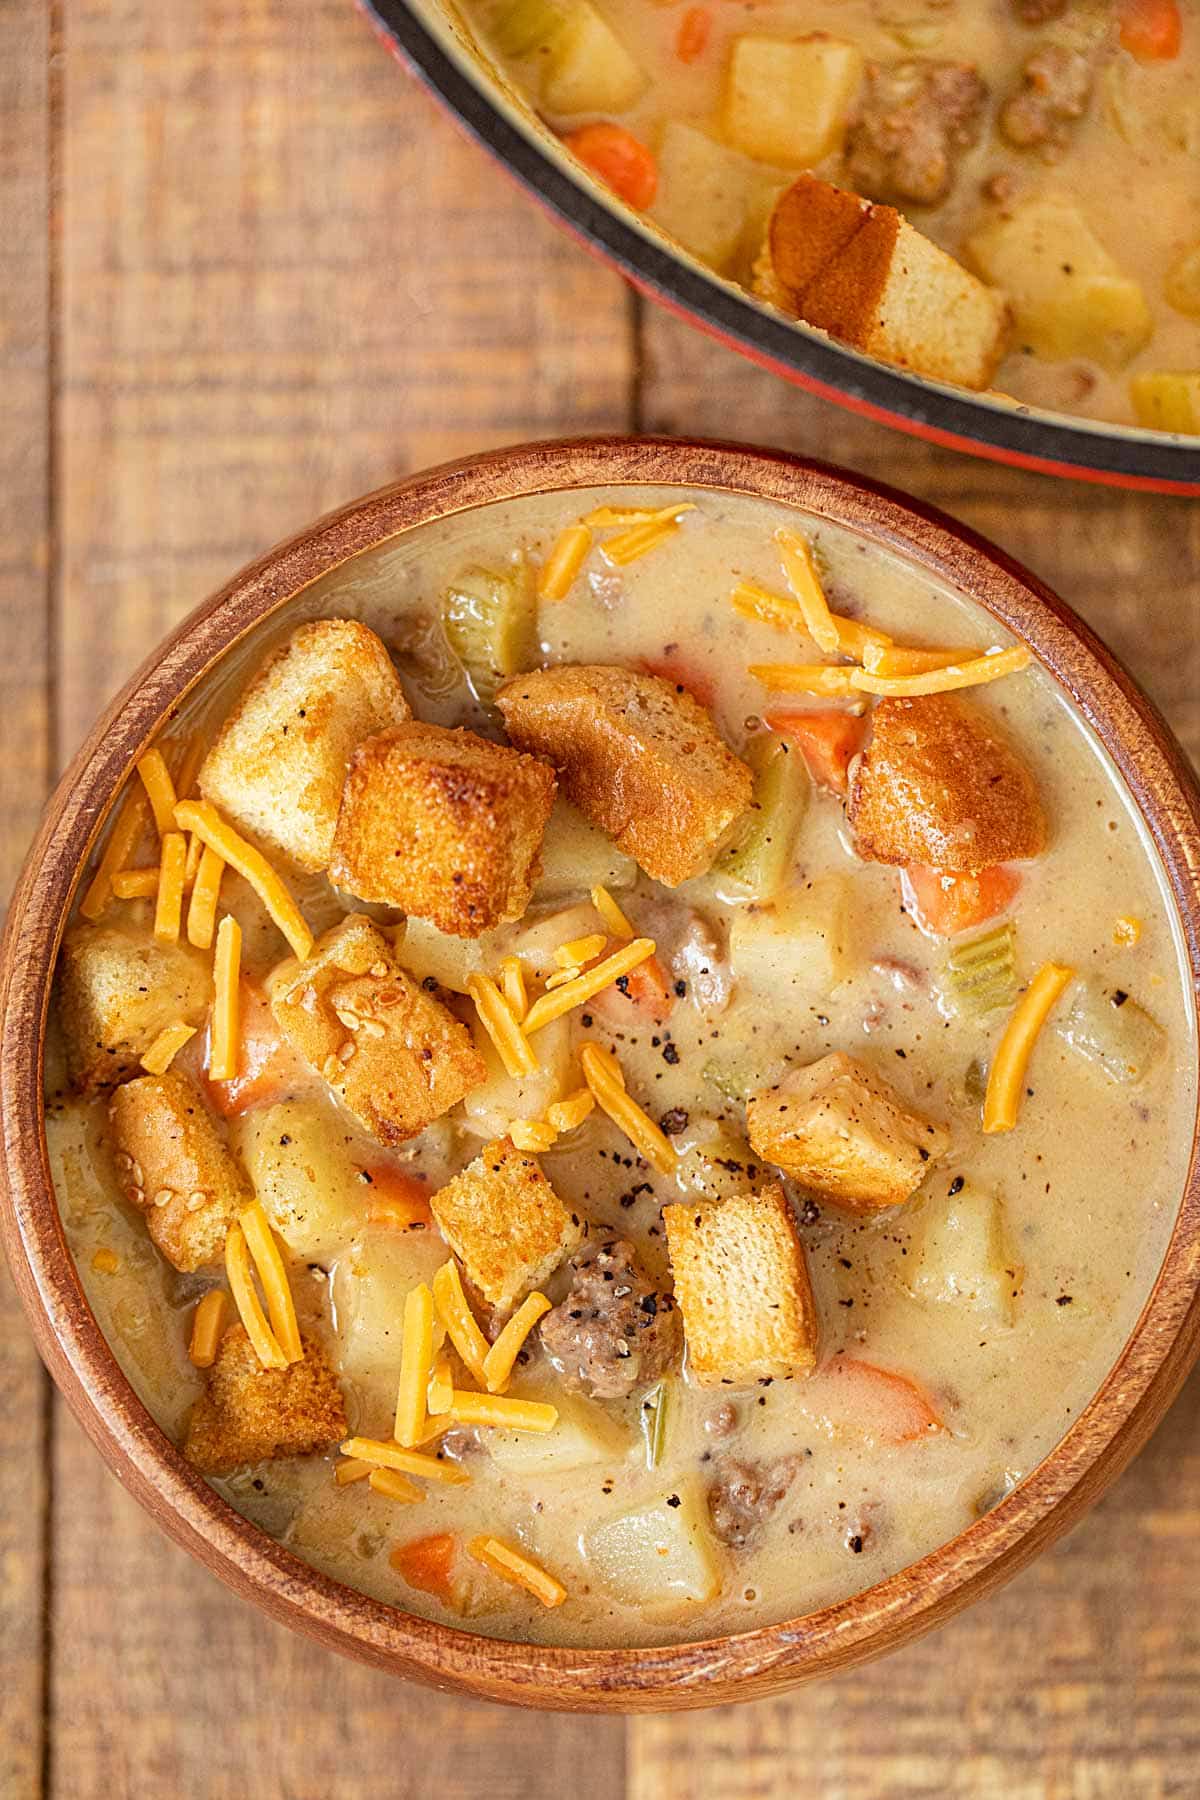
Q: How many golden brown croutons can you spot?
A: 12